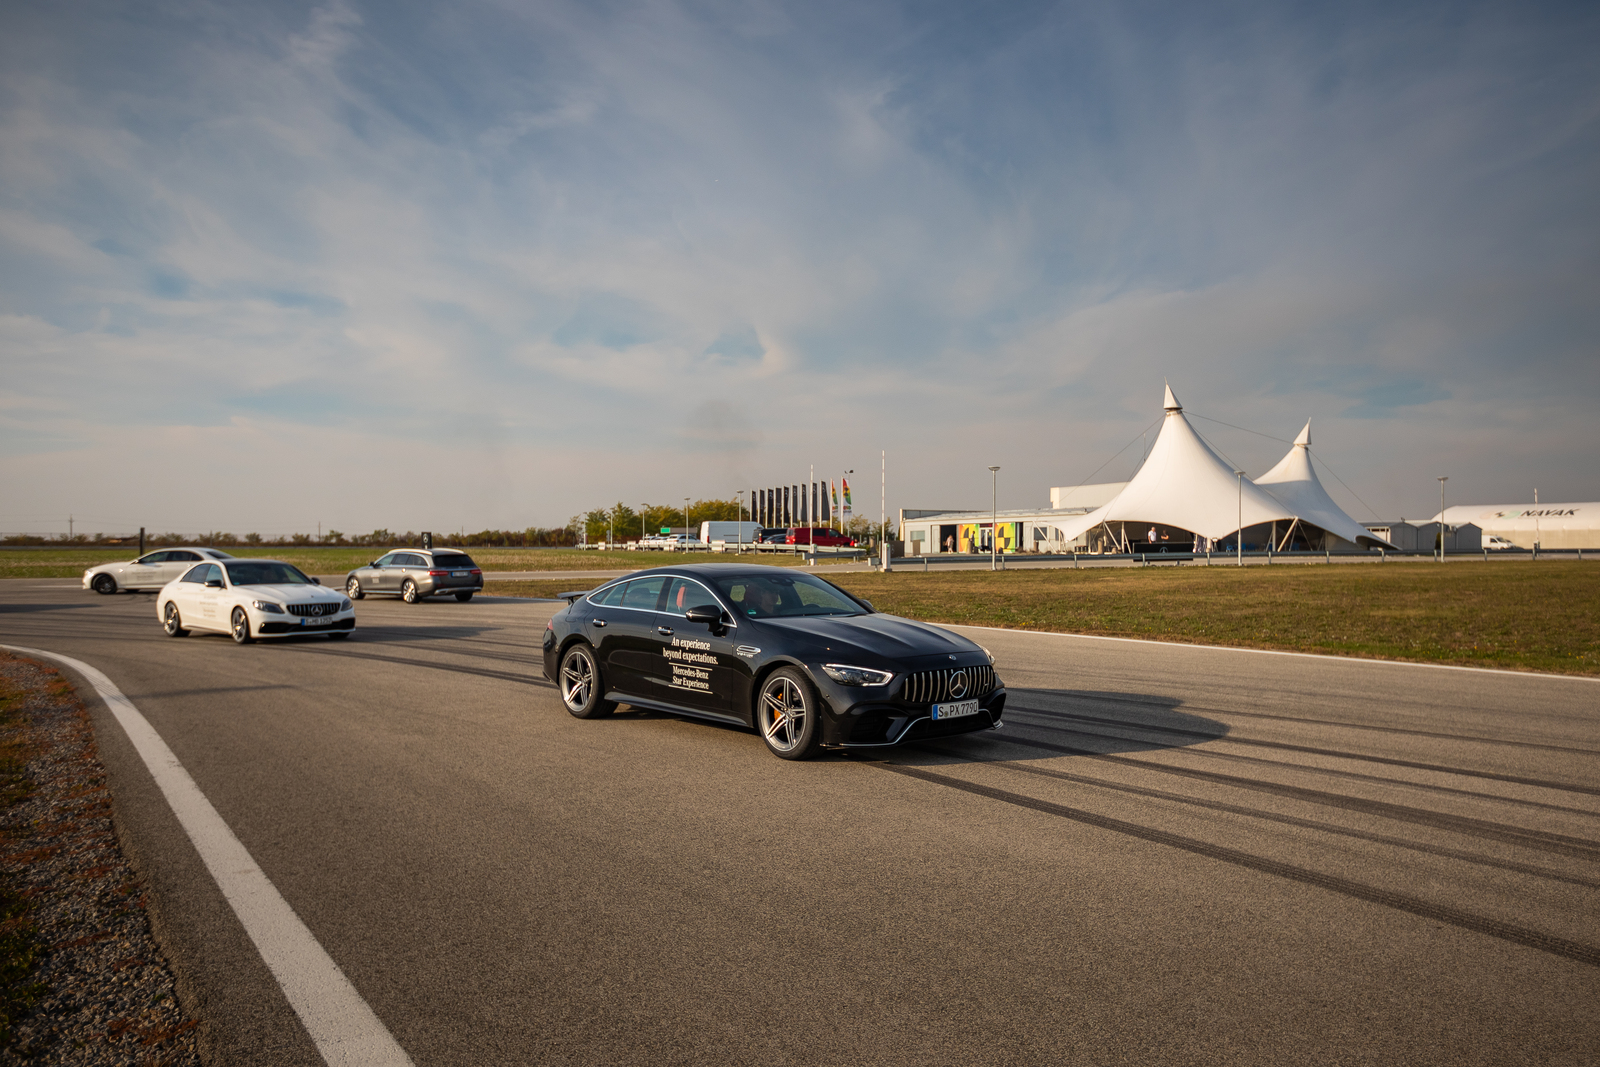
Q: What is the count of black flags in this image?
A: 9